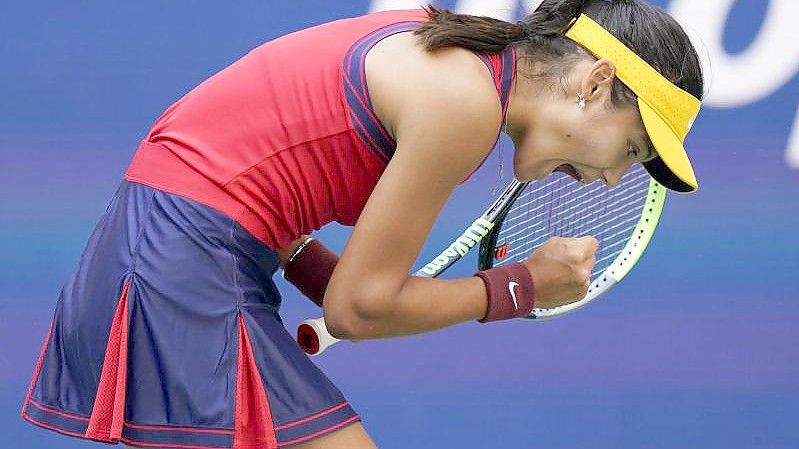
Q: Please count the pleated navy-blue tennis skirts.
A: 1